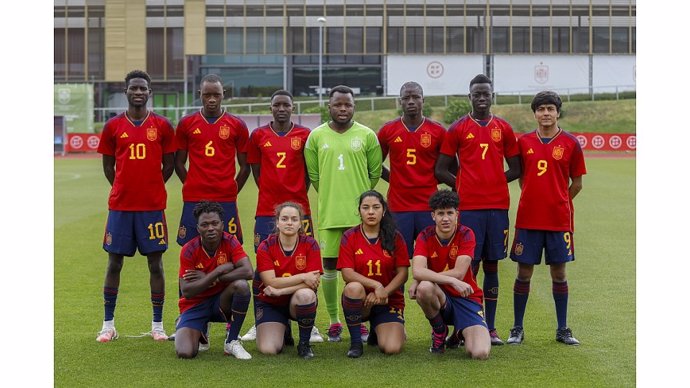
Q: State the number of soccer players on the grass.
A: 11